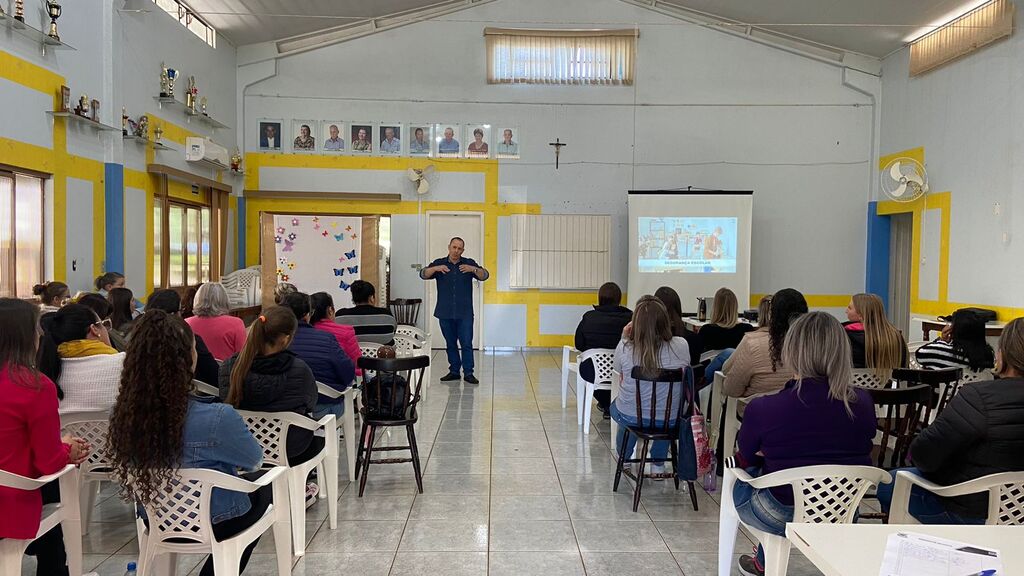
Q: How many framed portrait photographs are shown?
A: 9